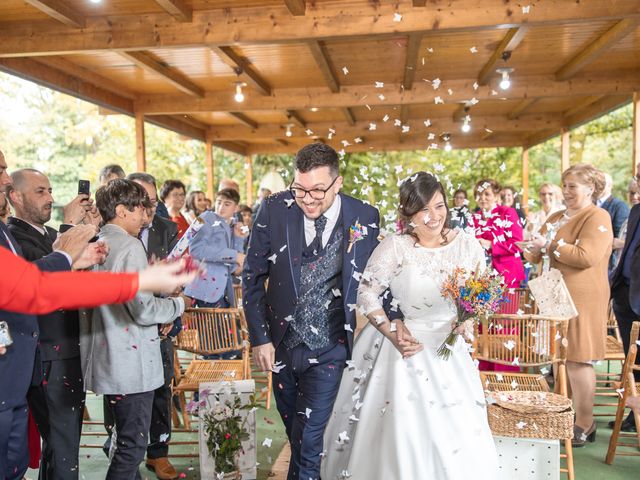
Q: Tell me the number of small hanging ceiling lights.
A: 5